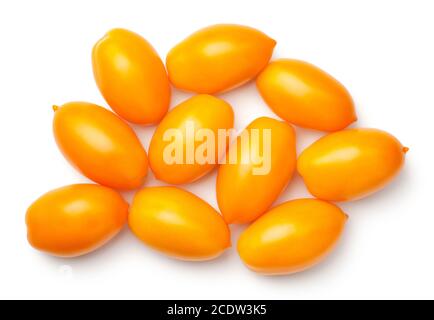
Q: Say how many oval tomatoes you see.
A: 10